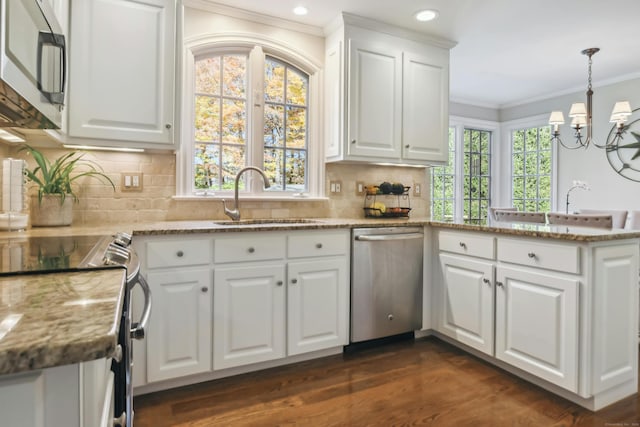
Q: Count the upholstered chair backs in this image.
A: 5